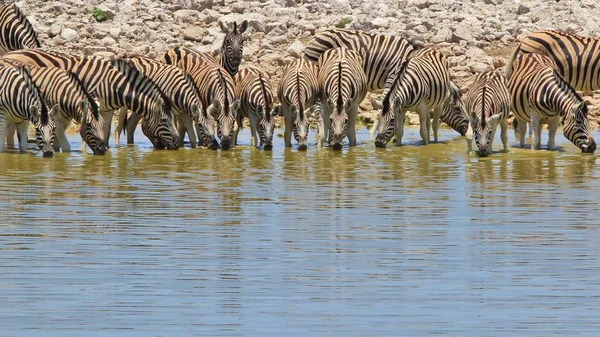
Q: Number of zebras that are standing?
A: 15